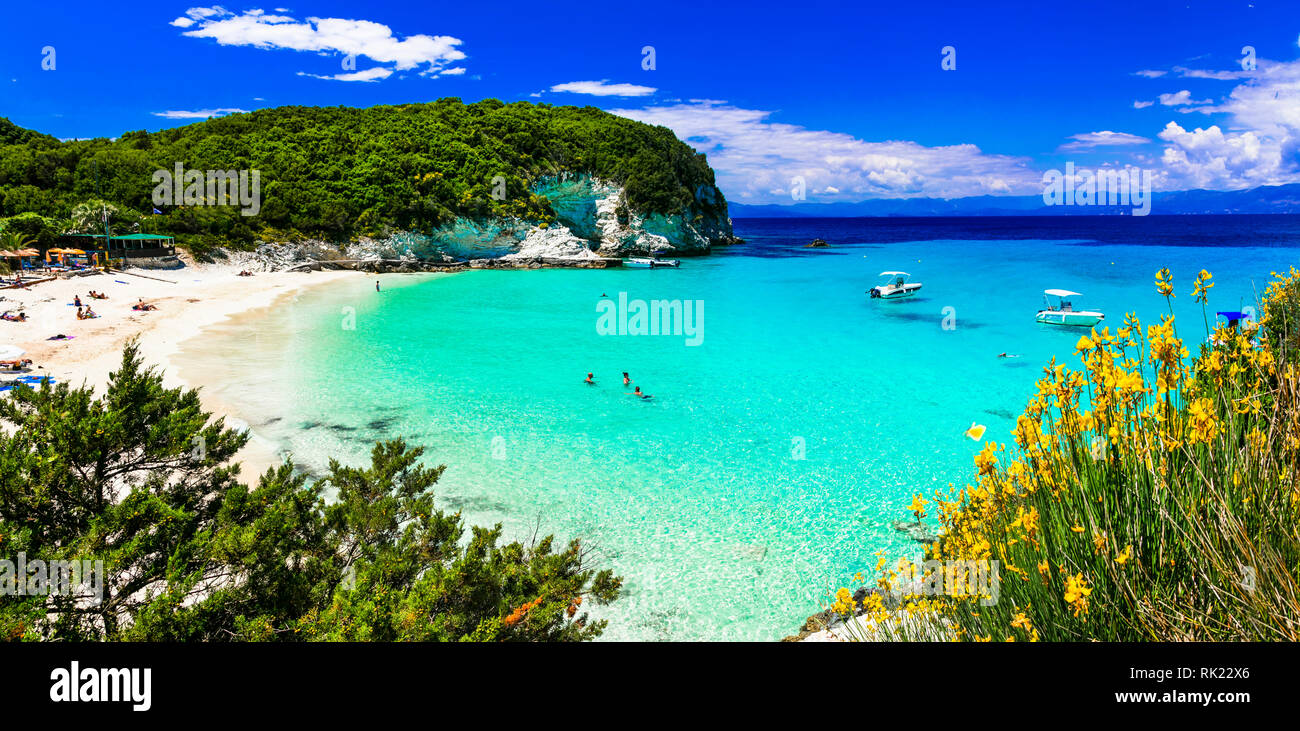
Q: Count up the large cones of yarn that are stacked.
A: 0